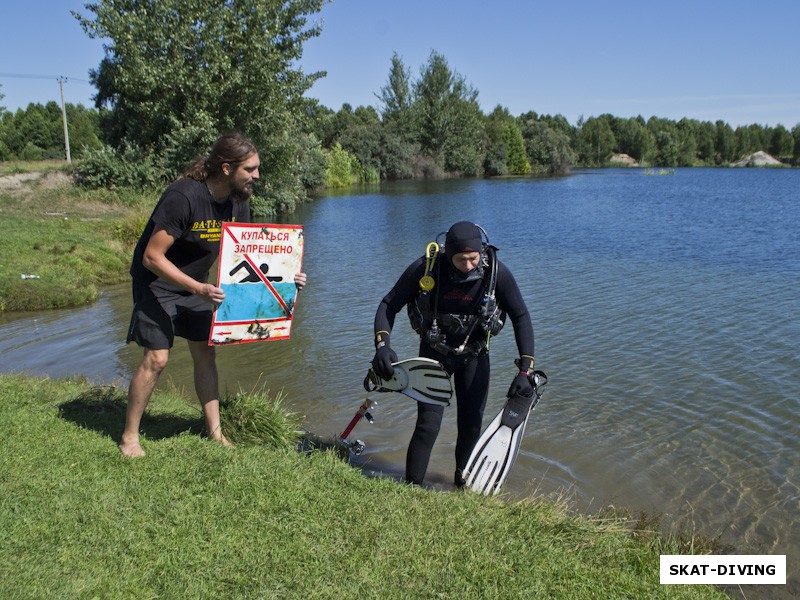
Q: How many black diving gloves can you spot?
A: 2